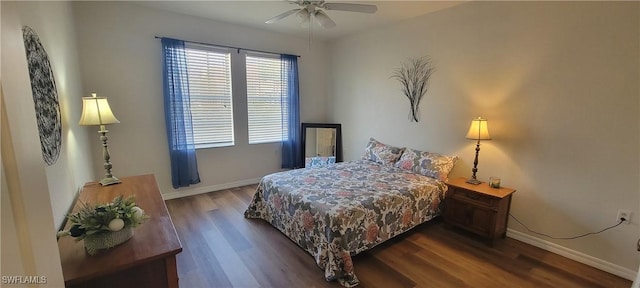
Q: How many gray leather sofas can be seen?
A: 0